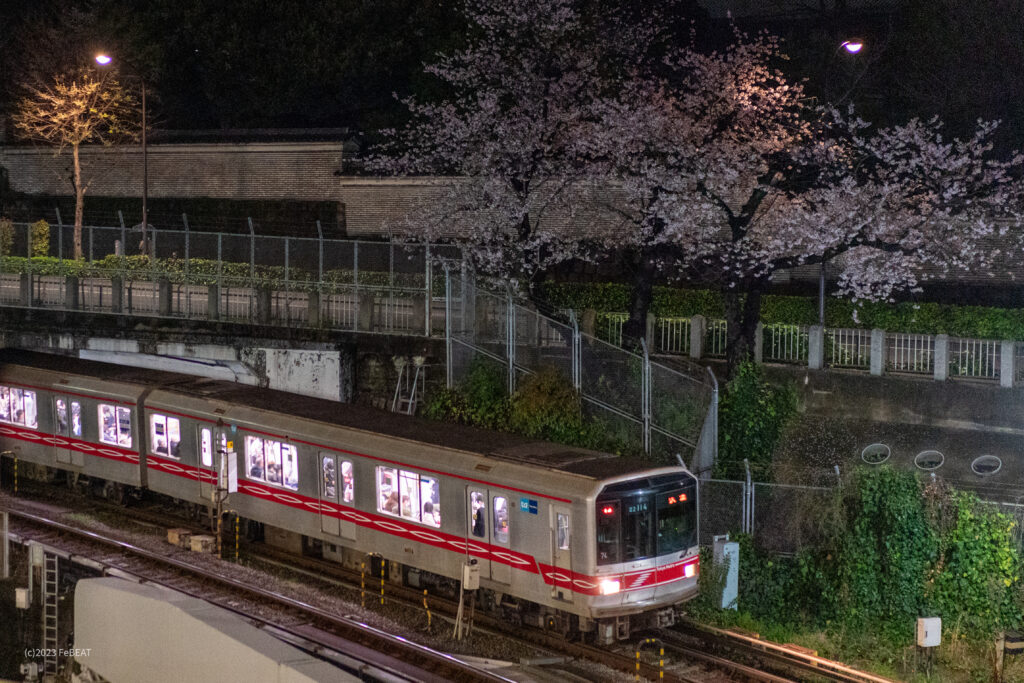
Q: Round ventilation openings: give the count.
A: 3